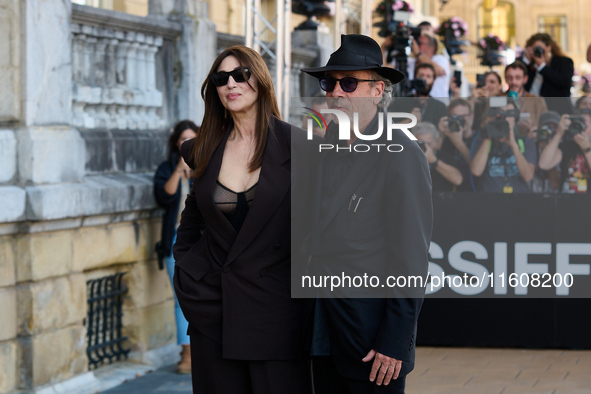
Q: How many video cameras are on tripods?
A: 1